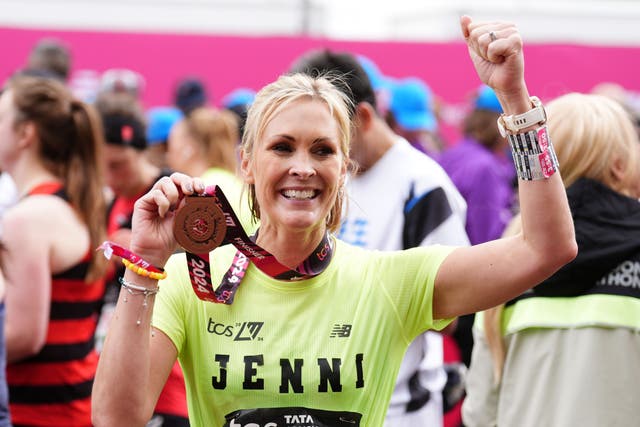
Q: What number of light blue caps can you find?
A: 5